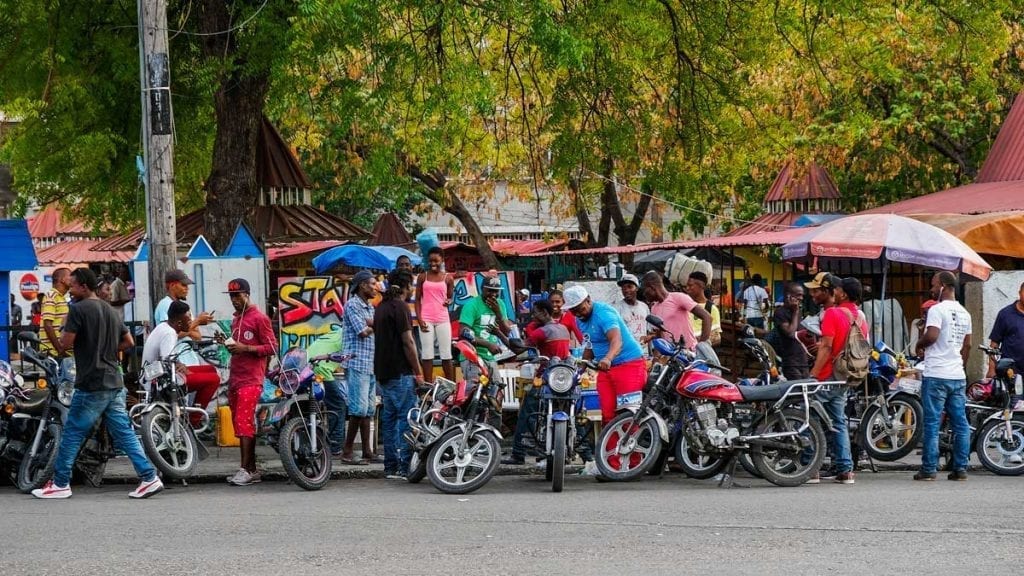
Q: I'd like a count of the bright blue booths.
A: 1